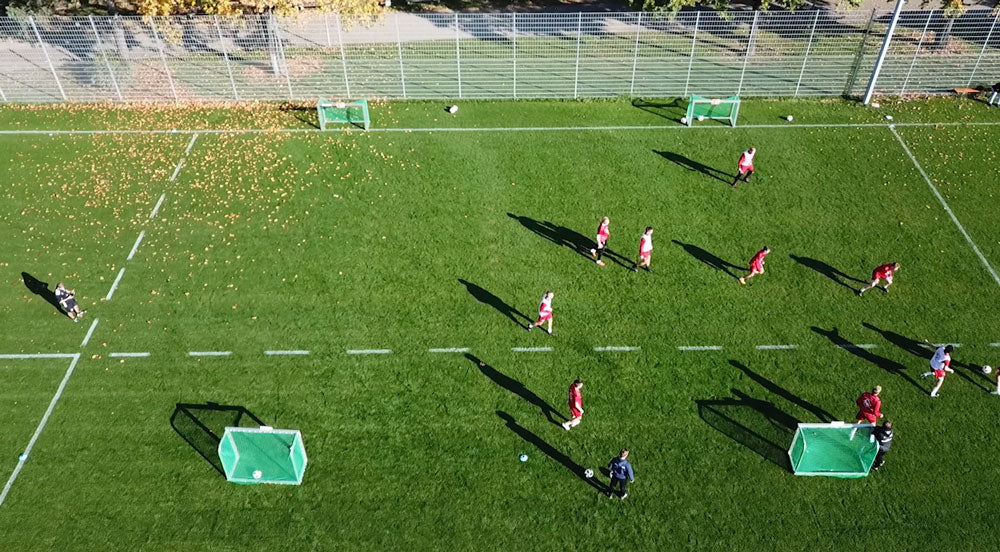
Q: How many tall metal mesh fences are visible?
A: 1